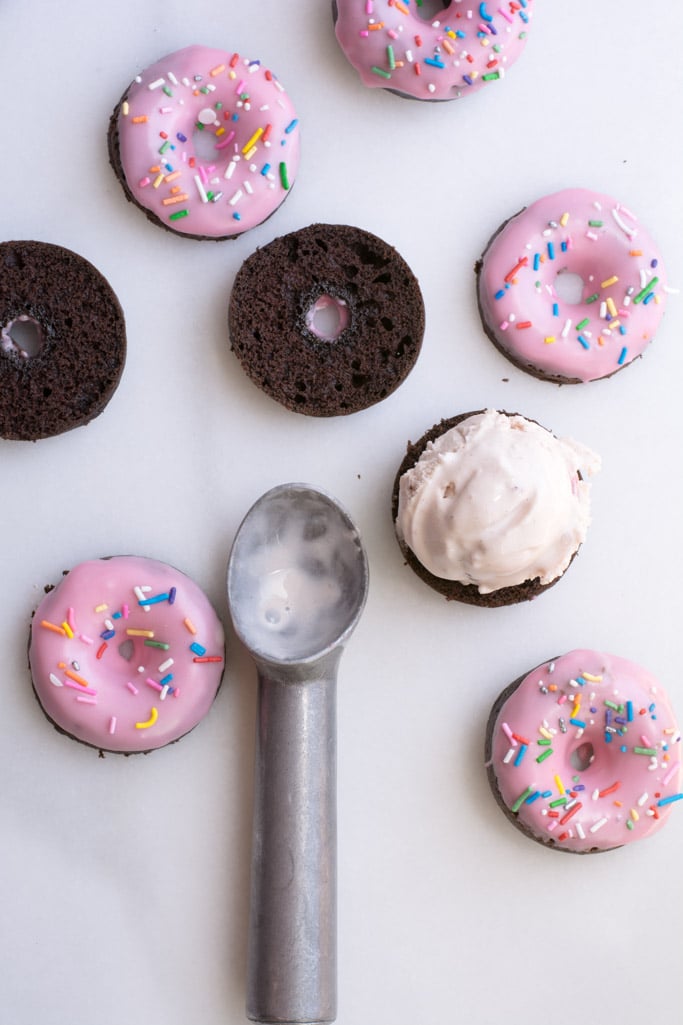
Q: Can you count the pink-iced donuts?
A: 5